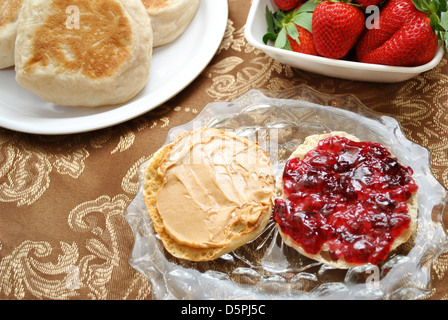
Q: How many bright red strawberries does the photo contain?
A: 5